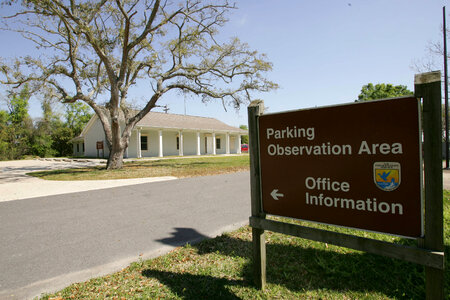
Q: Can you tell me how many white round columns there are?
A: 7